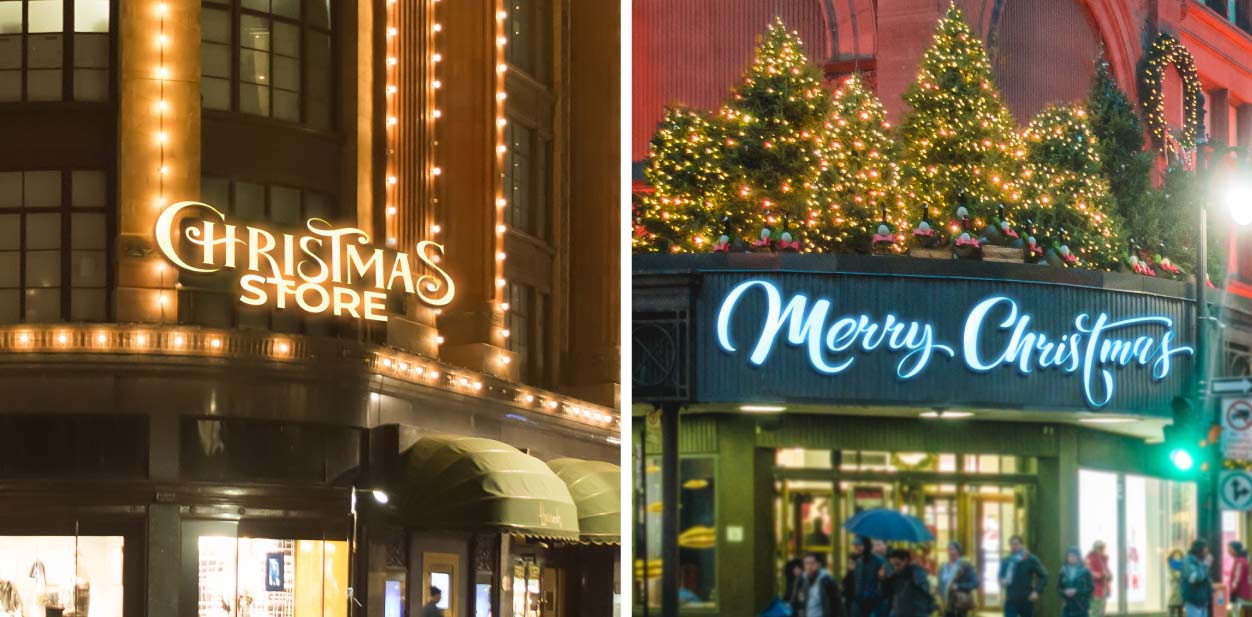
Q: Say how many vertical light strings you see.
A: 4